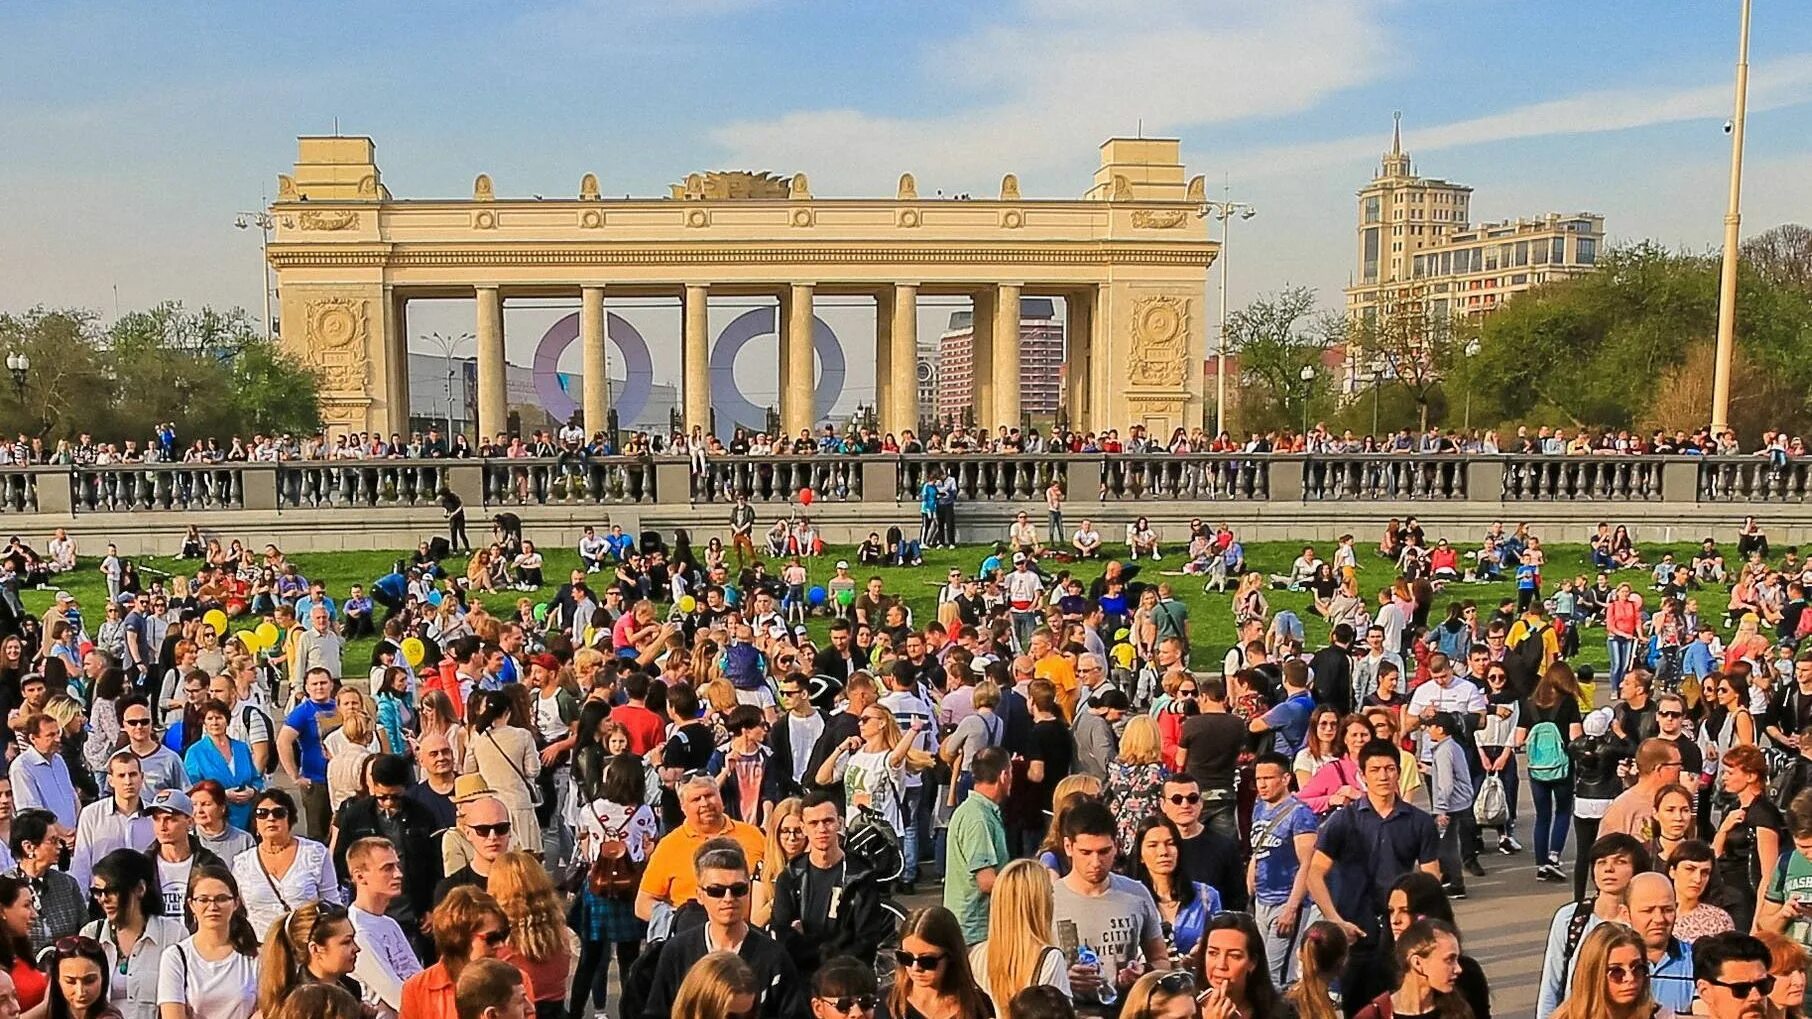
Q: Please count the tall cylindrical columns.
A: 6